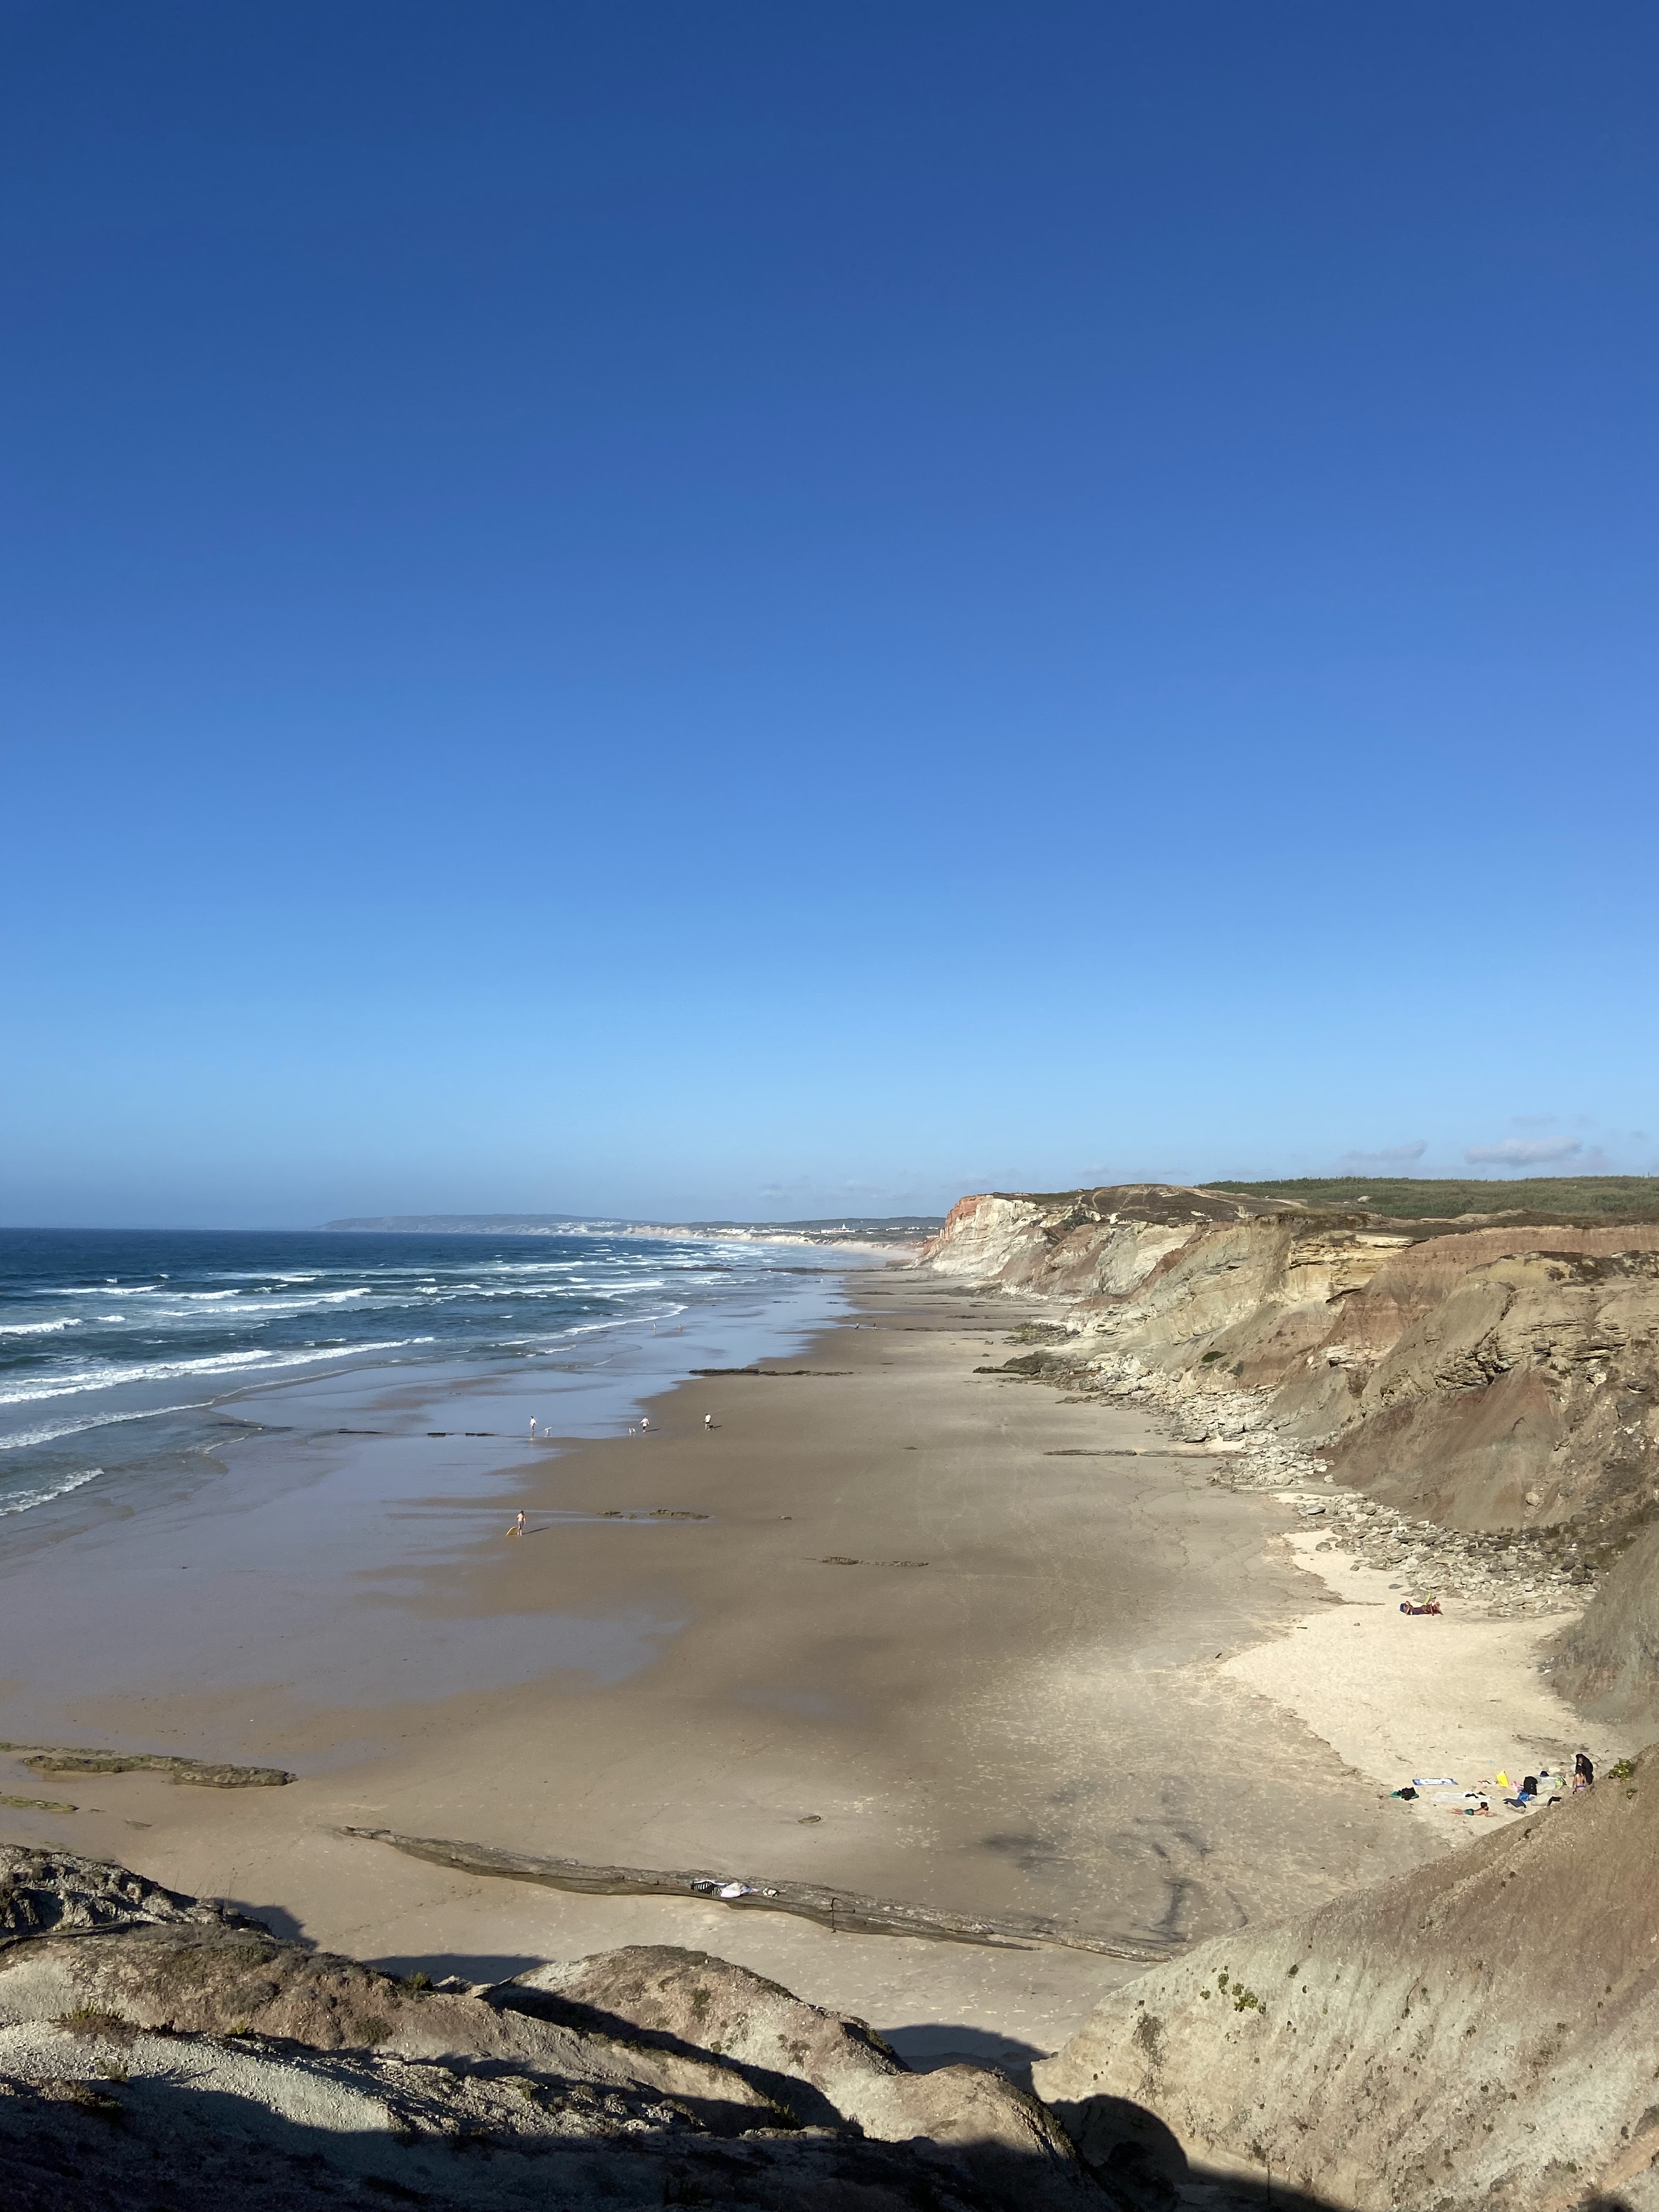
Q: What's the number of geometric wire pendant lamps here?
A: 0